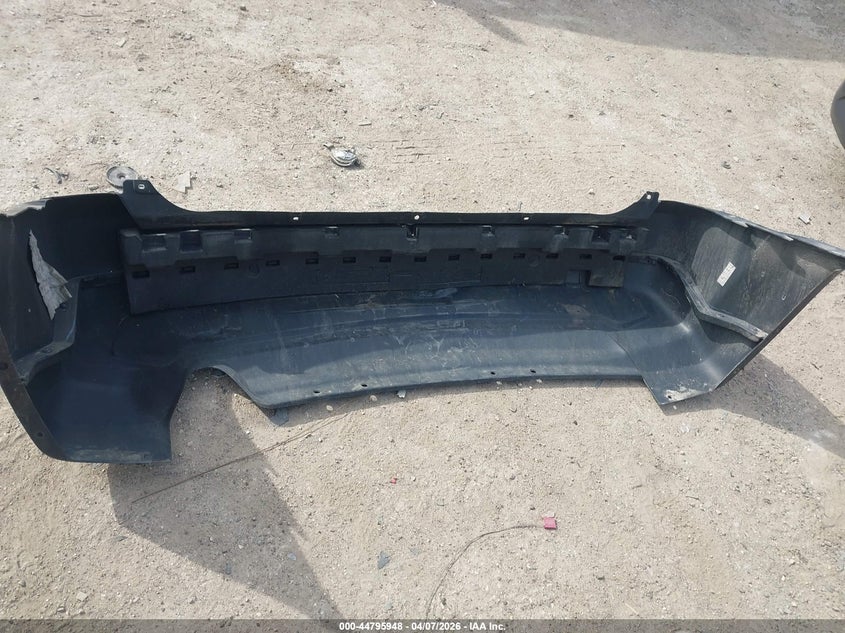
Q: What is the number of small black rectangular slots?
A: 14